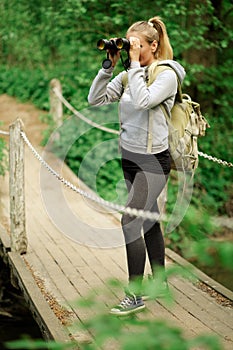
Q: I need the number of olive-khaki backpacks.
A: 1